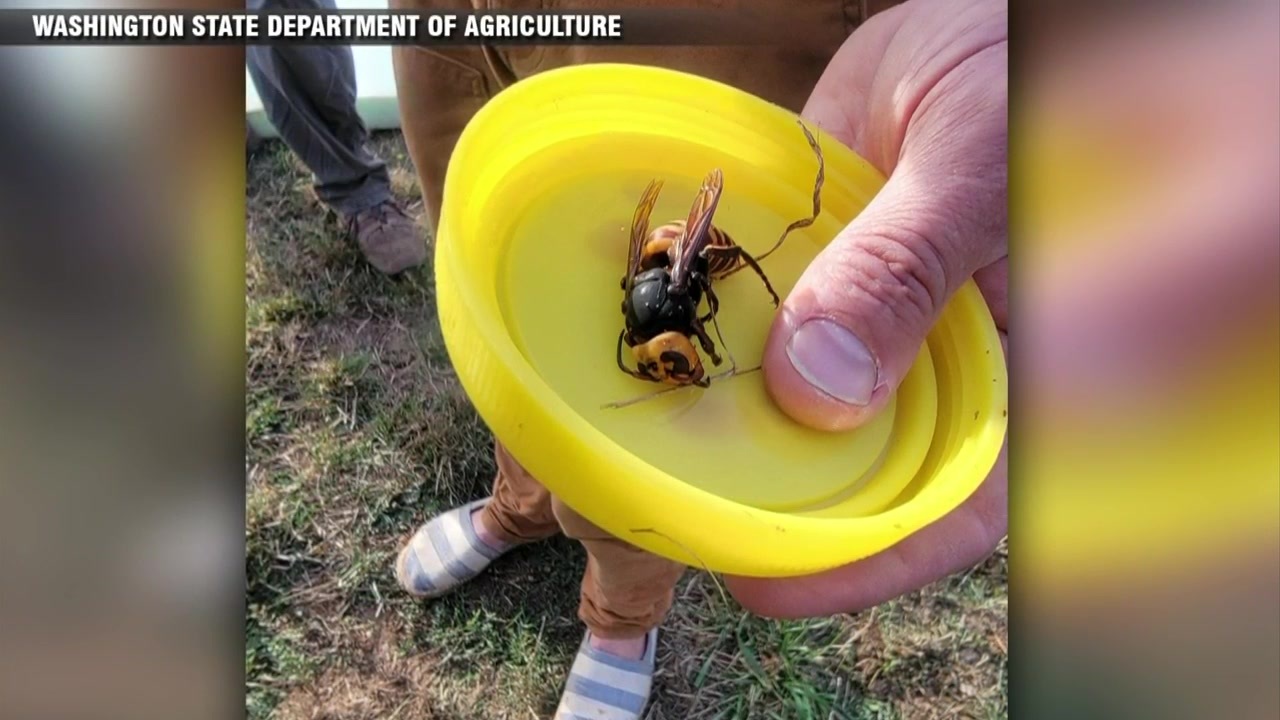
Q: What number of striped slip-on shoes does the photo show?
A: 2